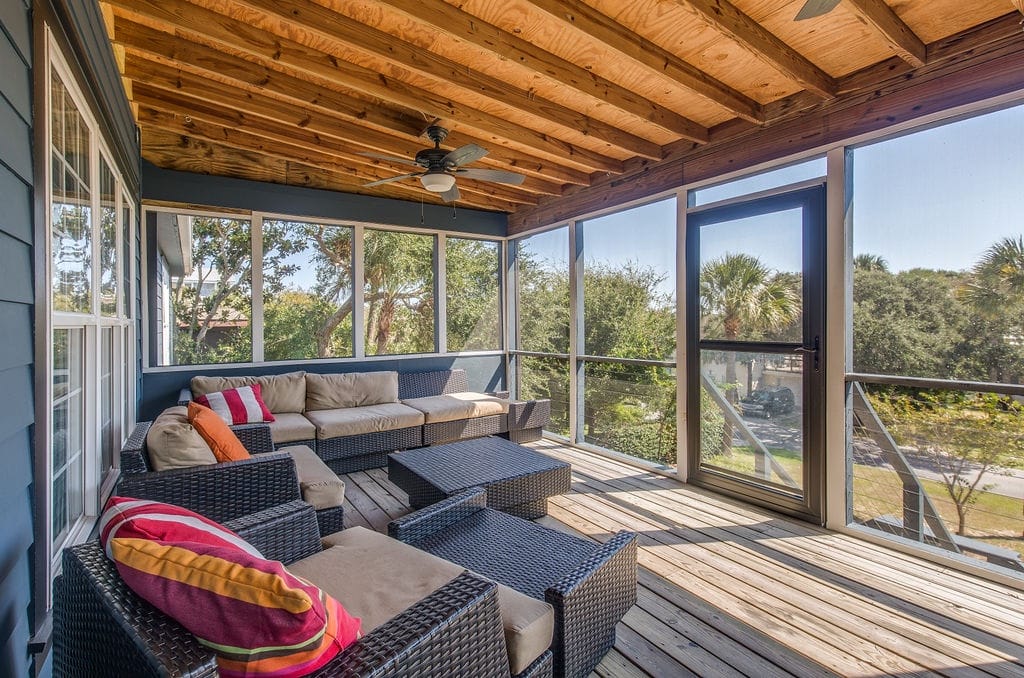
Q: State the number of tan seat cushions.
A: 5